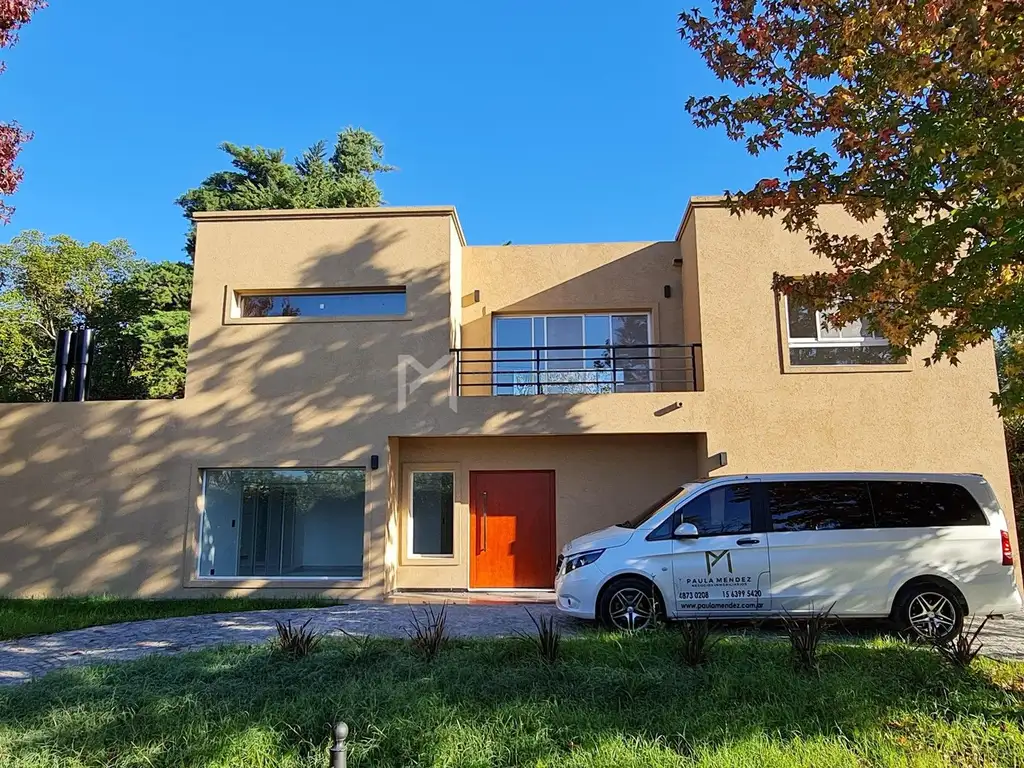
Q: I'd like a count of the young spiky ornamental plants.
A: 6